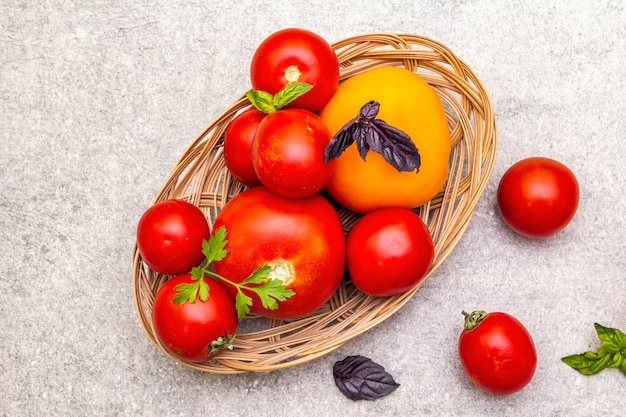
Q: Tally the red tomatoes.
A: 9